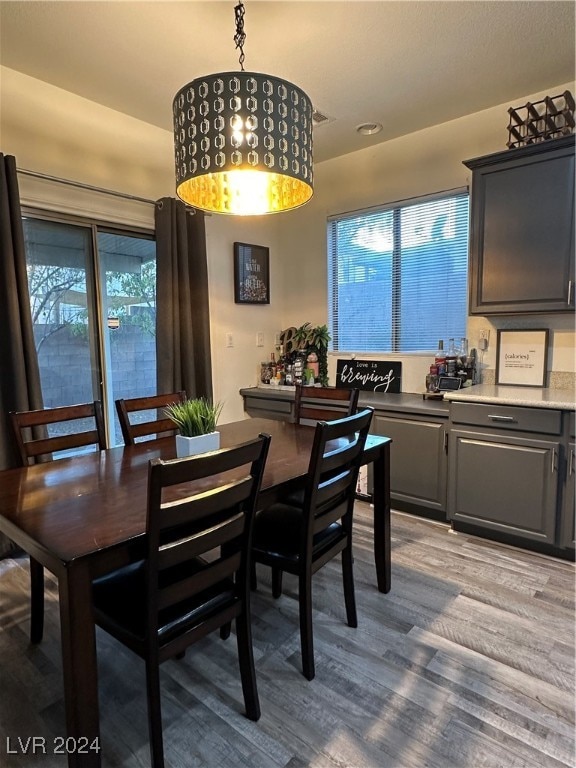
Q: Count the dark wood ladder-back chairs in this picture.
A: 5